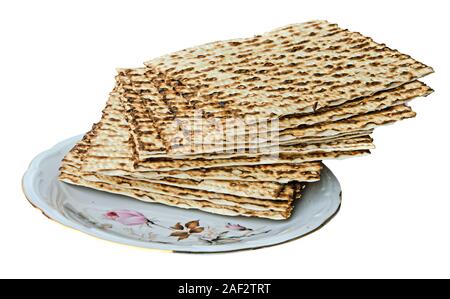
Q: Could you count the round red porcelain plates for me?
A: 0